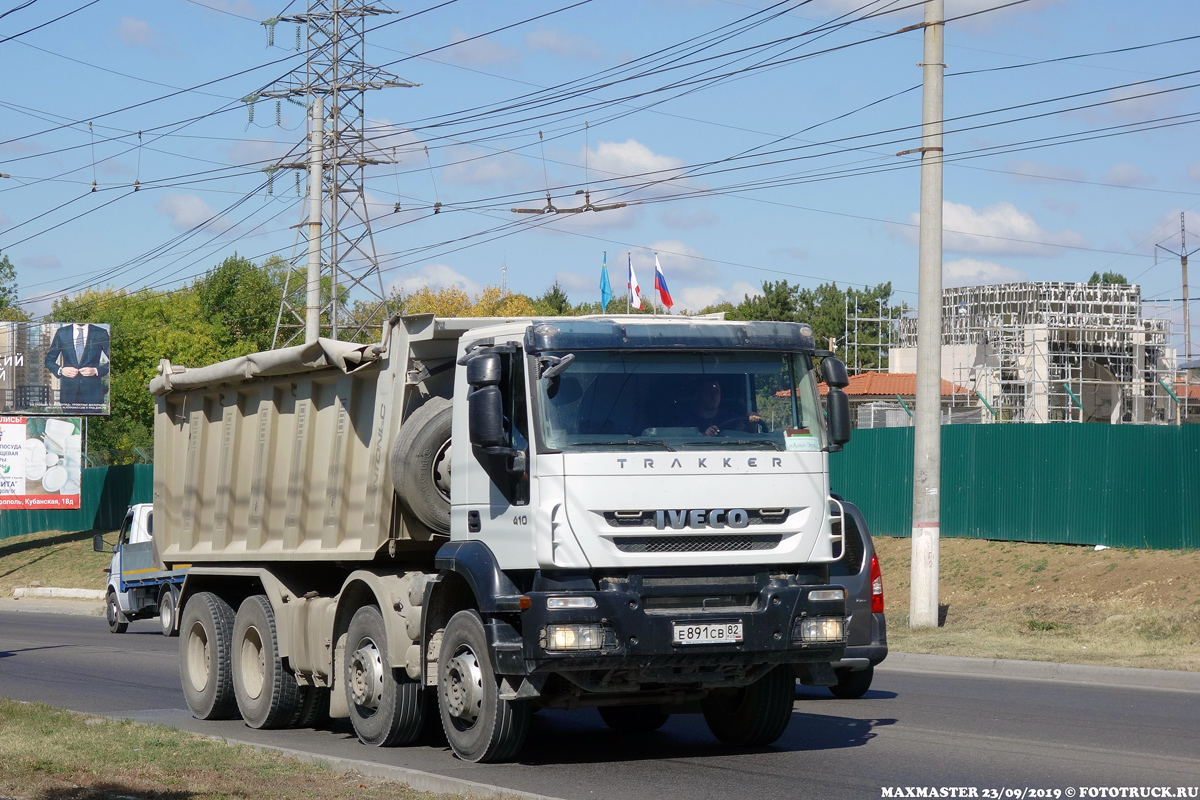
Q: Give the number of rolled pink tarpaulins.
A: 0